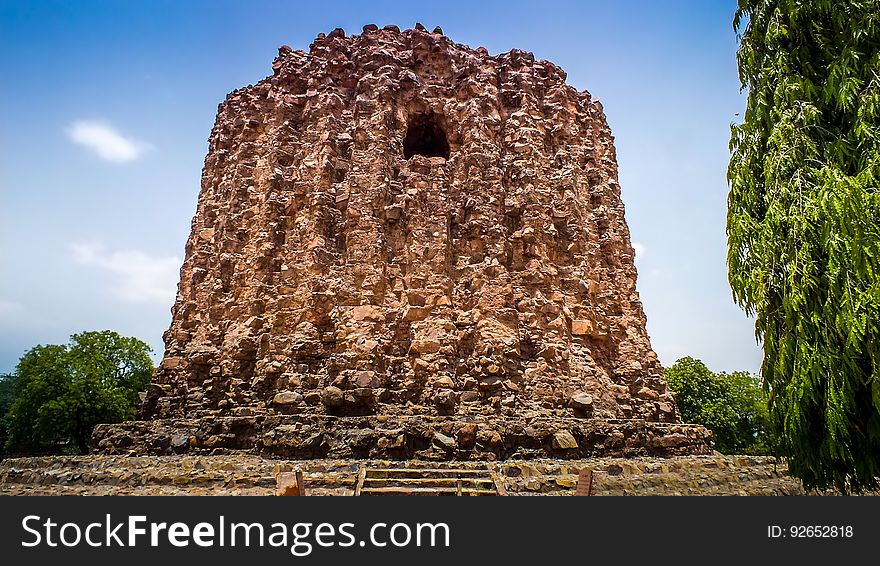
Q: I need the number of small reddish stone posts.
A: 2